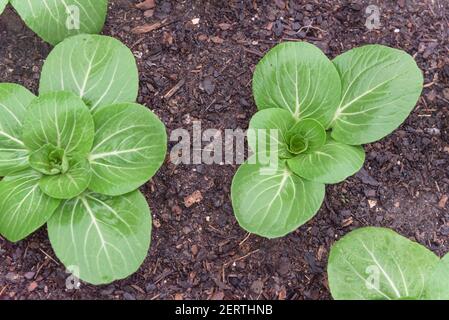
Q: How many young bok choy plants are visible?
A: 4